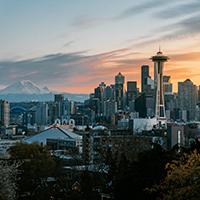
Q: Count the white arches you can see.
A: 3